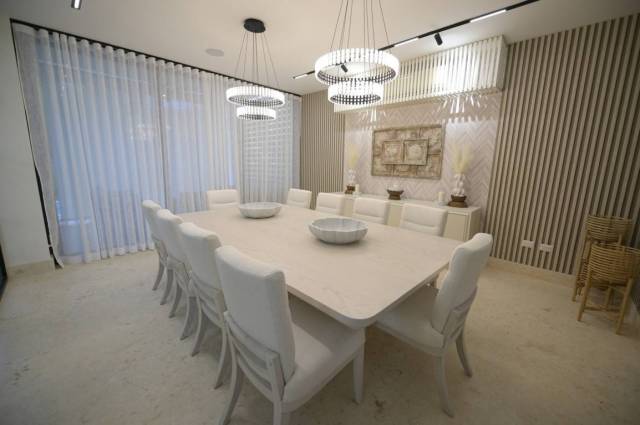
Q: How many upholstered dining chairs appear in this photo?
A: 10